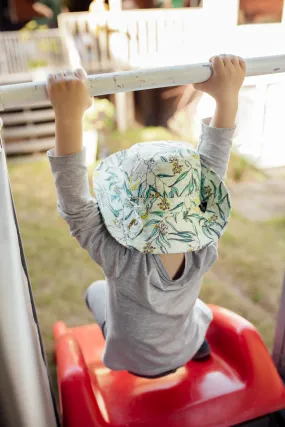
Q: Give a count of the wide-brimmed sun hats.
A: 1